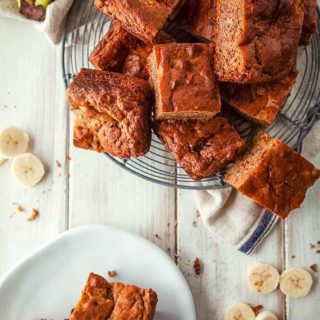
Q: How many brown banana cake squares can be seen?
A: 11